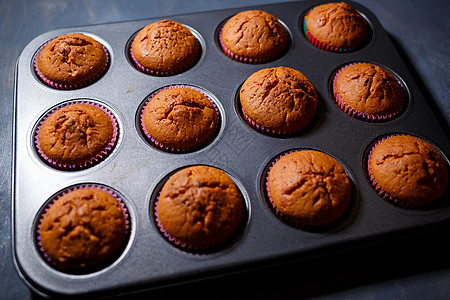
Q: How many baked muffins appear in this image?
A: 12